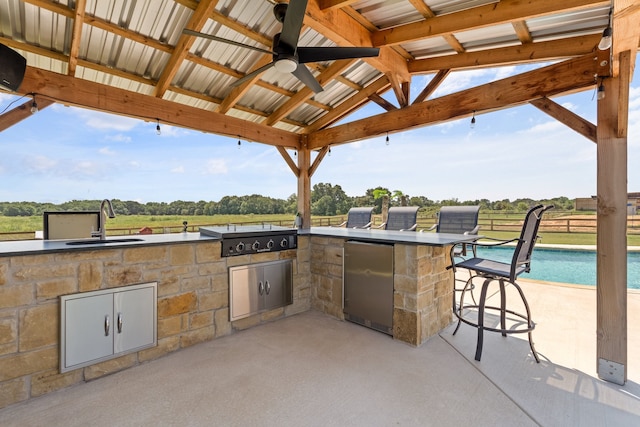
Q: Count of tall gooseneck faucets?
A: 1